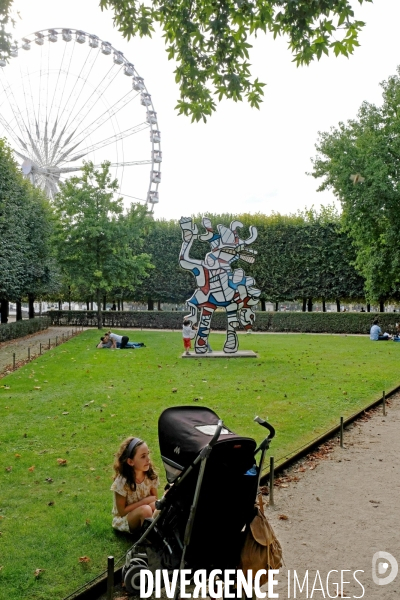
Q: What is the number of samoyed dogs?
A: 0